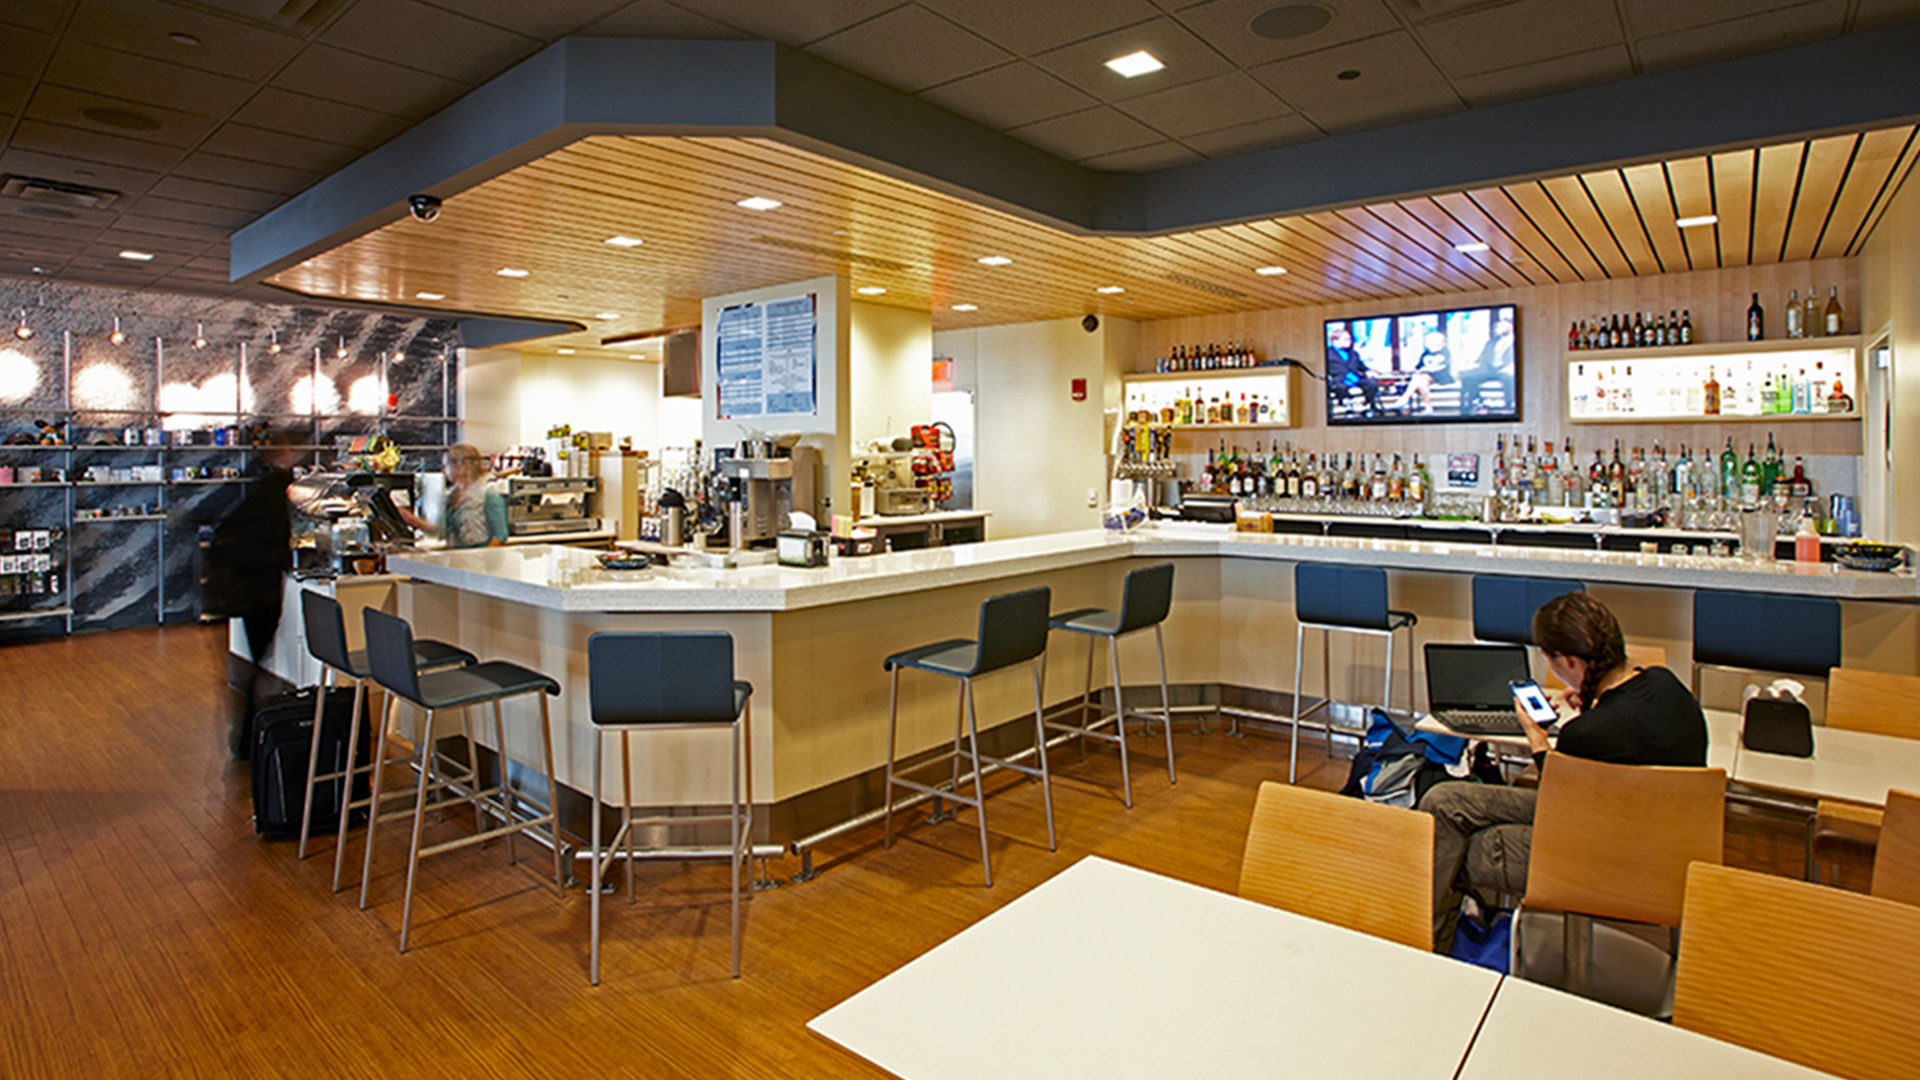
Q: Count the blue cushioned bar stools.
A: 8